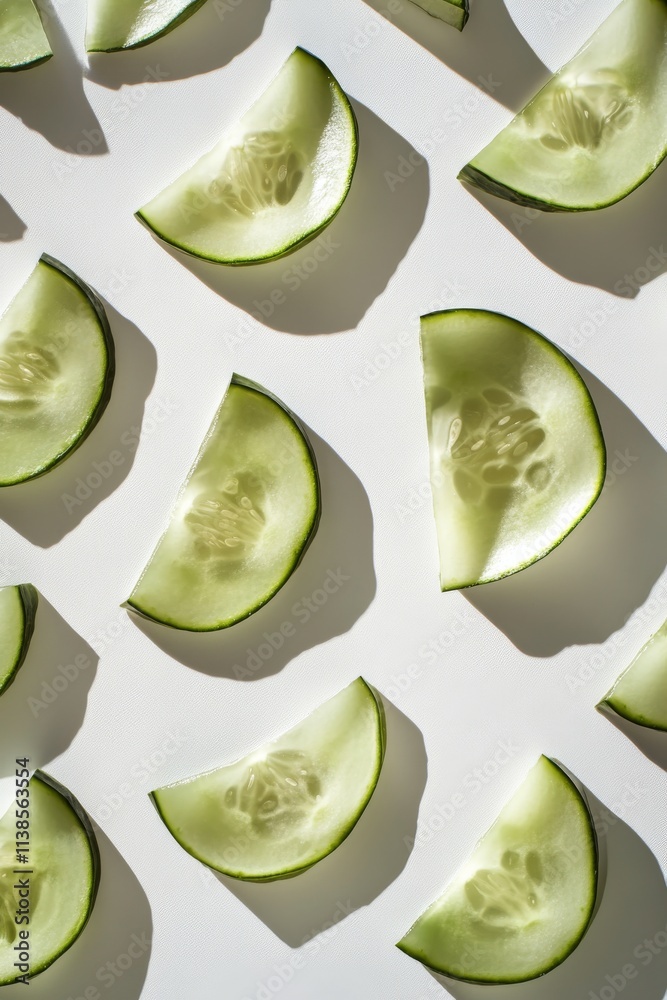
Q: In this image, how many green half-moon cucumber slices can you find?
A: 13